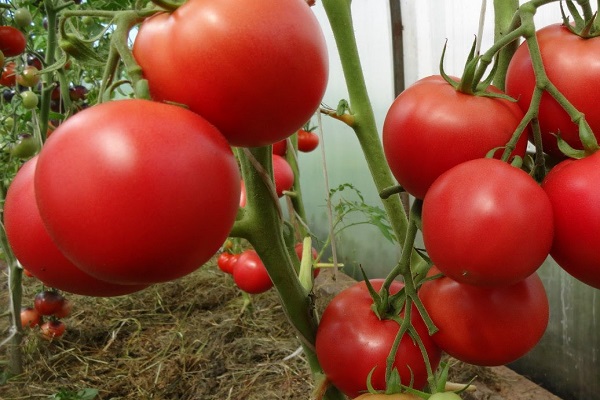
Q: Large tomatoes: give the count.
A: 9